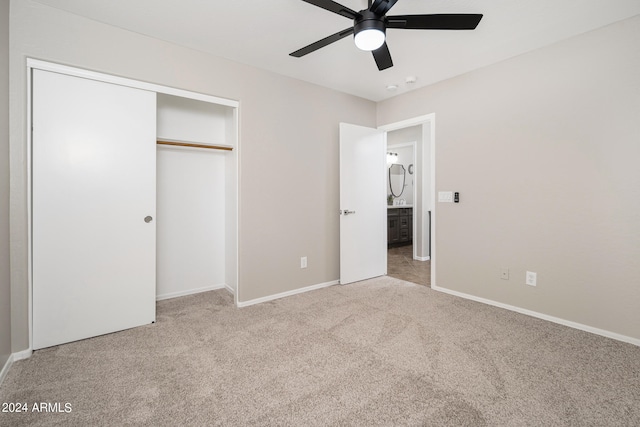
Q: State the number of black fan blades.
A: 5